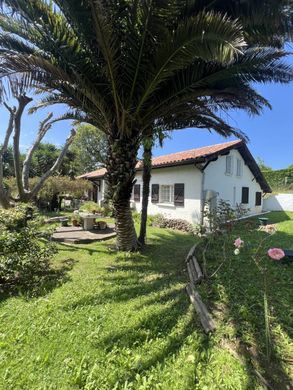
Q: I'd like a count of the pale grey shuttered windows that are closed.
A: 2